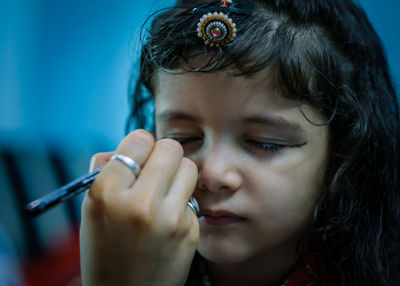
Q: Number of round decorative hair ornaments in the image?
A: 1